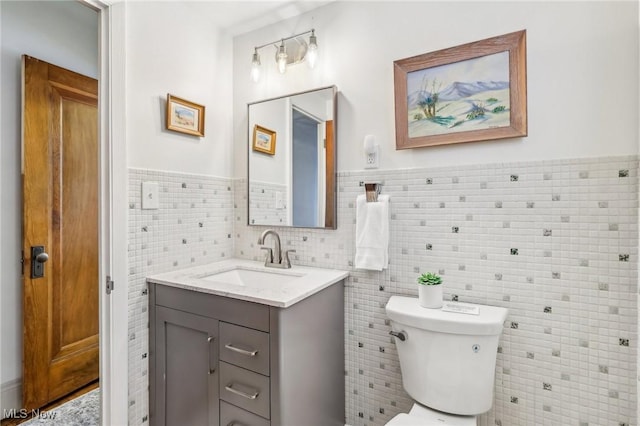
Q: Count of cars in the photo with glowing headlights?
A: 0